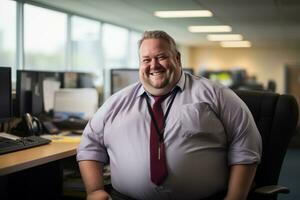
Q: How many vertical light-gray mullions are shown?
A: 4